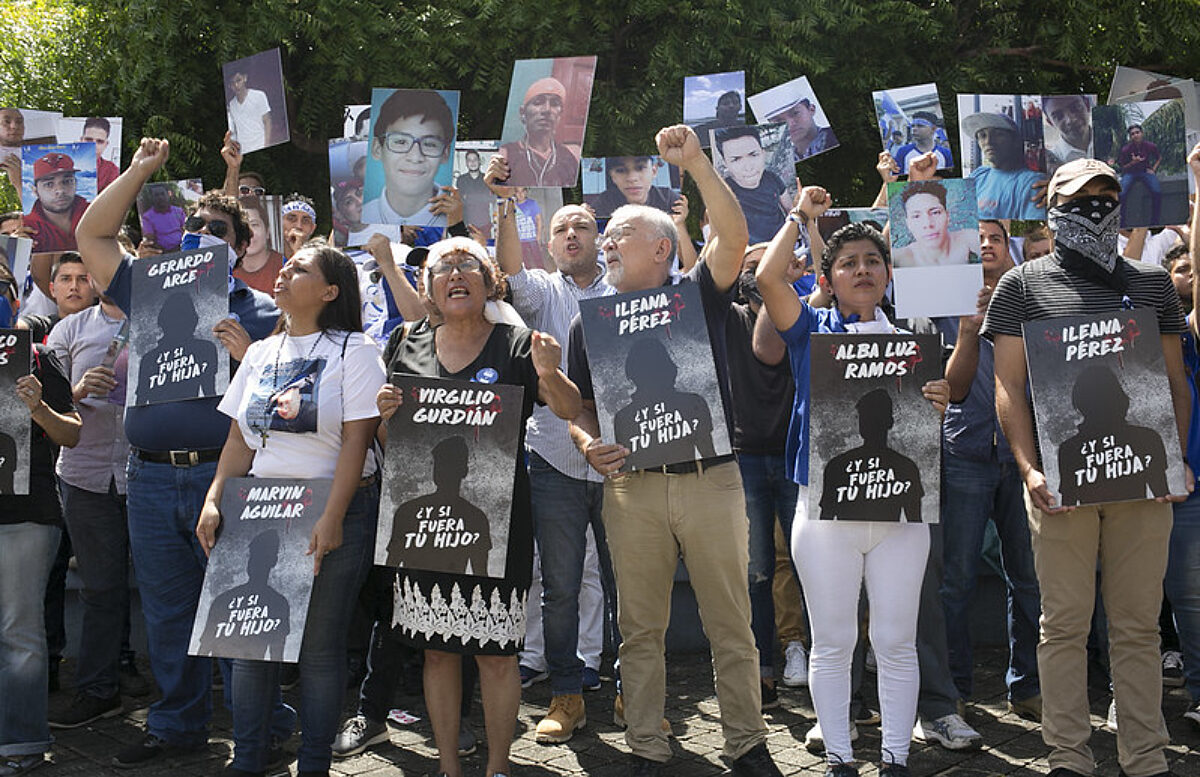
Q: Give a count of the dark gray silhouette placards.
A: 7